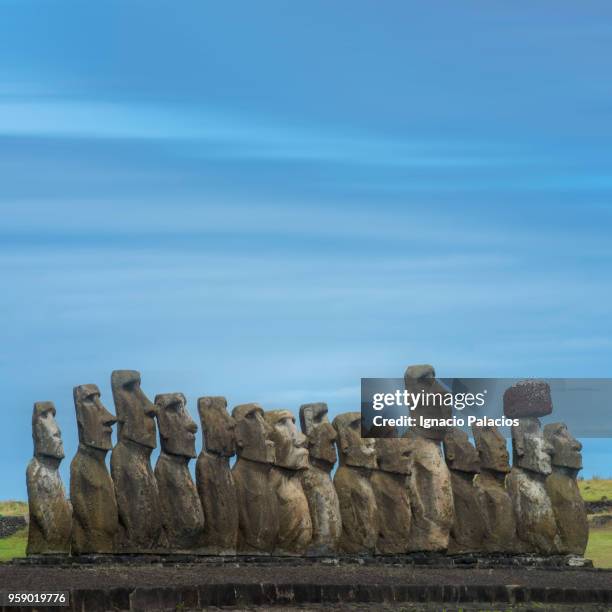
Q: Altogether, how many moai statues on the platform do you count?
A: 15